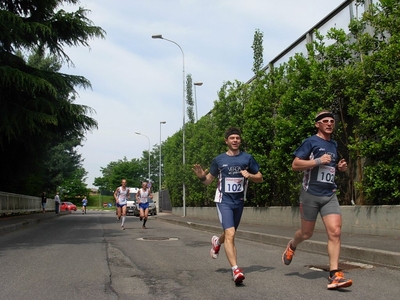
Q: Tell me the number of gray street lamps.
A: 4